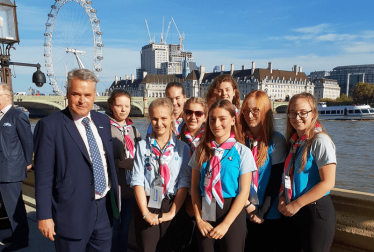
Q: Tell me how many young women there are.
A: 8